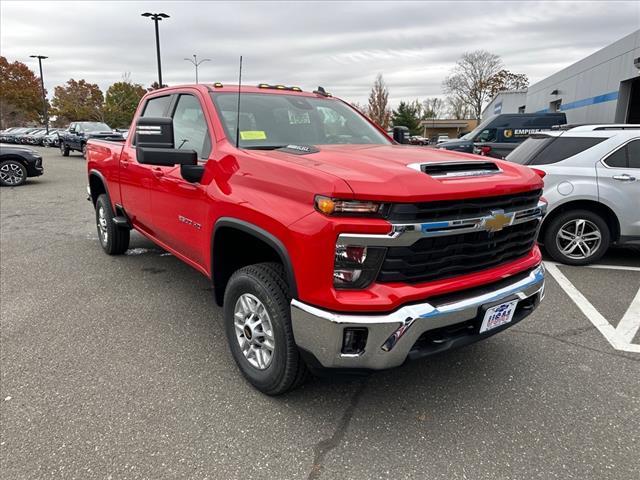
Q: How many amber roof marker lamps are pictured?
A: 5